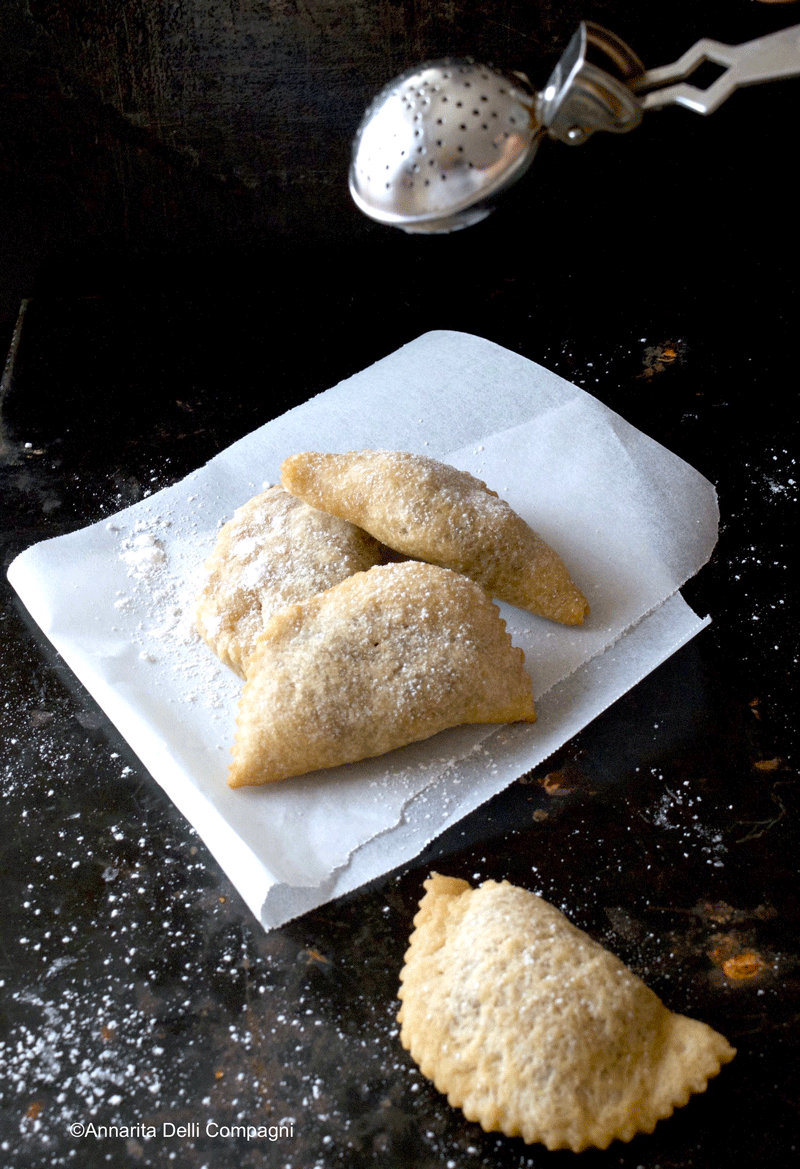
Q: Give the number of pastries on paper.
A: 3